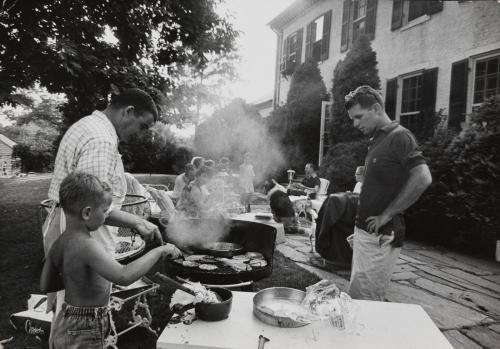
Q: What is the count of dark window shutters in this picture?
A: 11